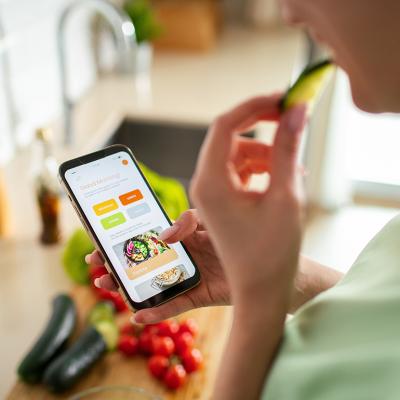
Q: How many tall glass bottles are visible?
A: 1